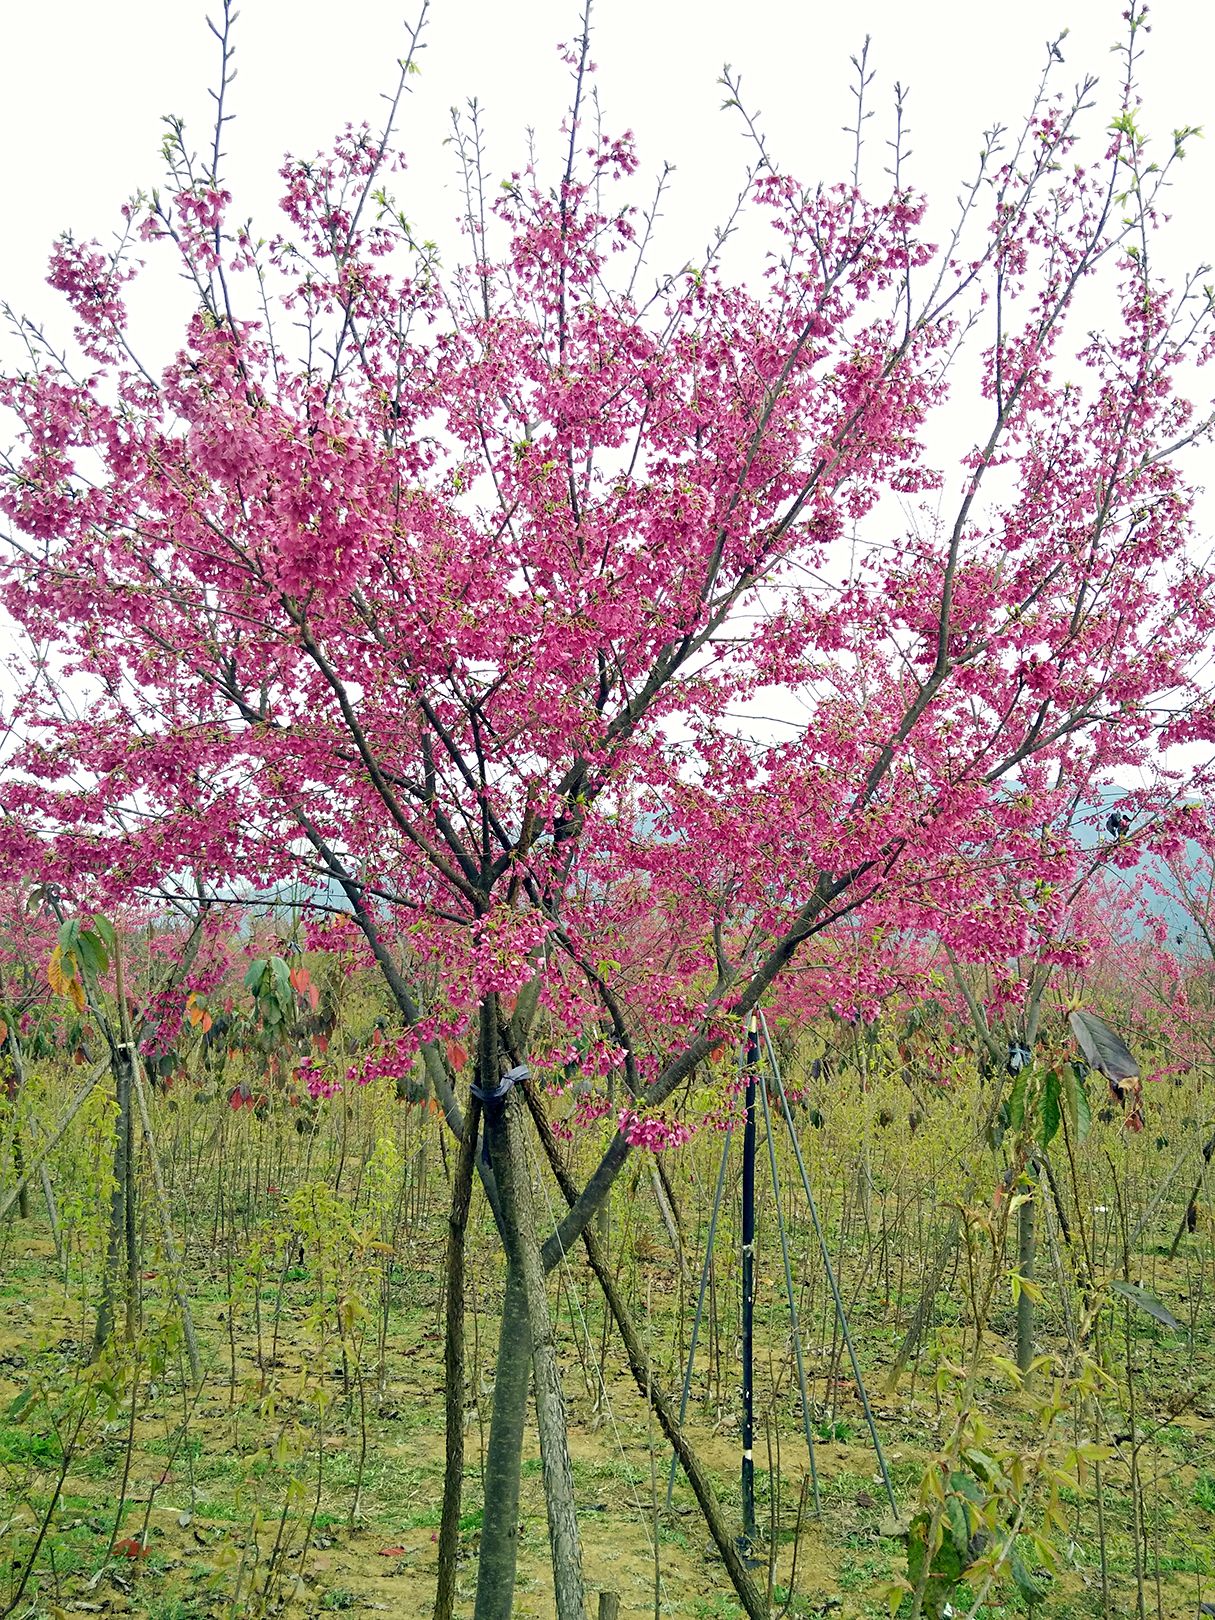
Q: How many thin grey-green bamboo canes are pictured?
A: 3